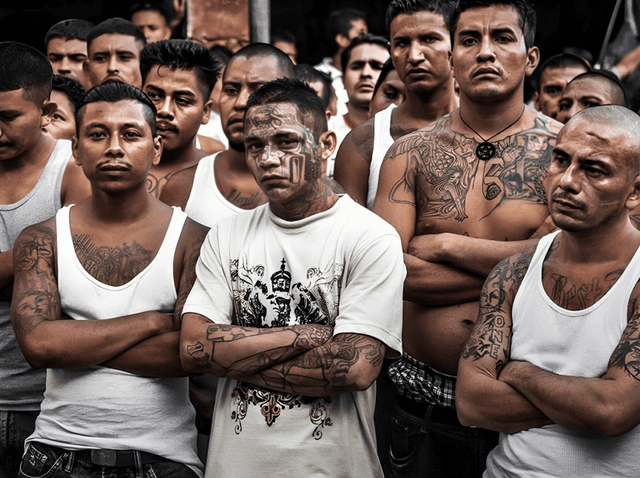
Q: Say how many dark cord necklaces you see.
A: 1